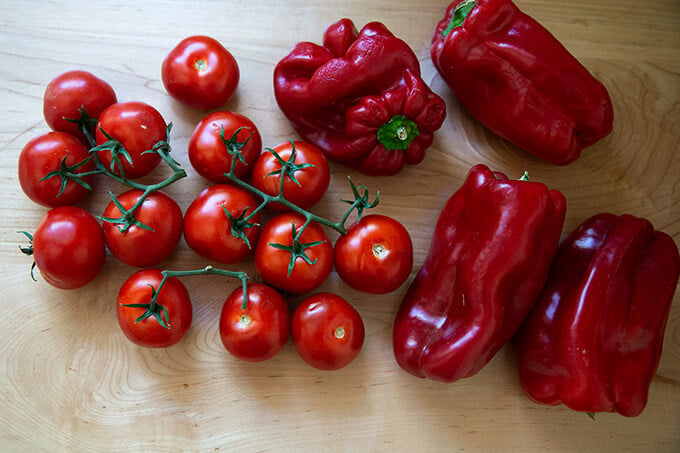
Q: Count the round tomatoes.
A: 14